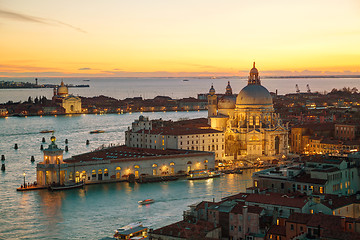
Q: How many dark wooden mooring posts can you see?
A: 9